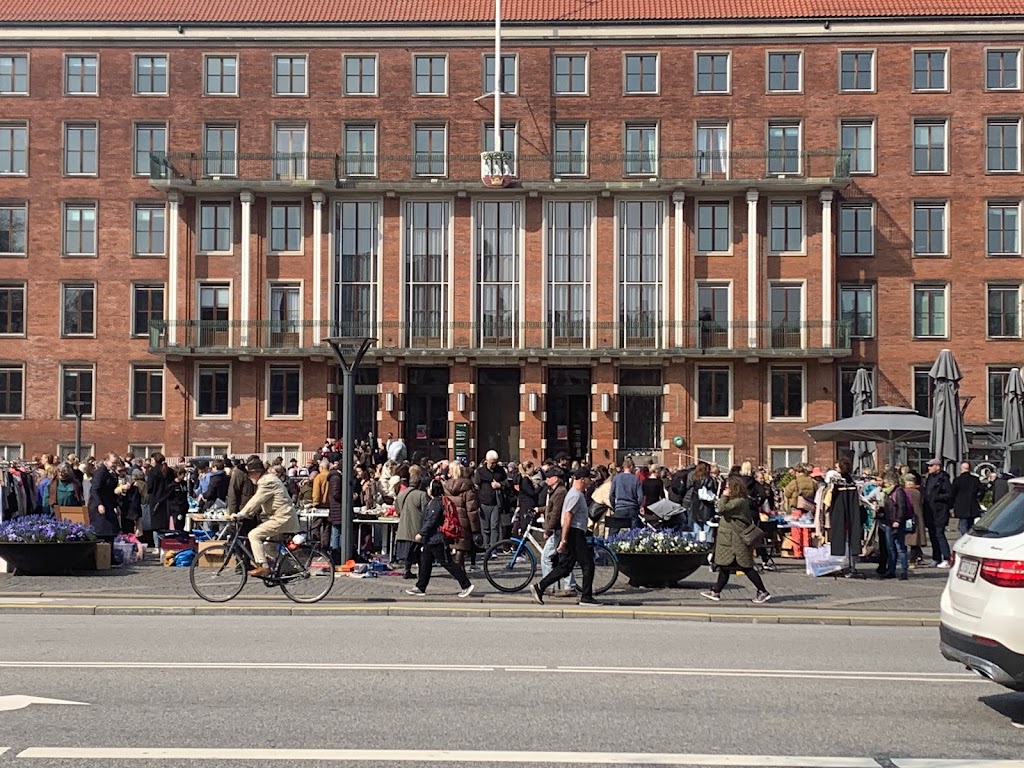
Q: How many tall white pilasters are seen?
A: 6